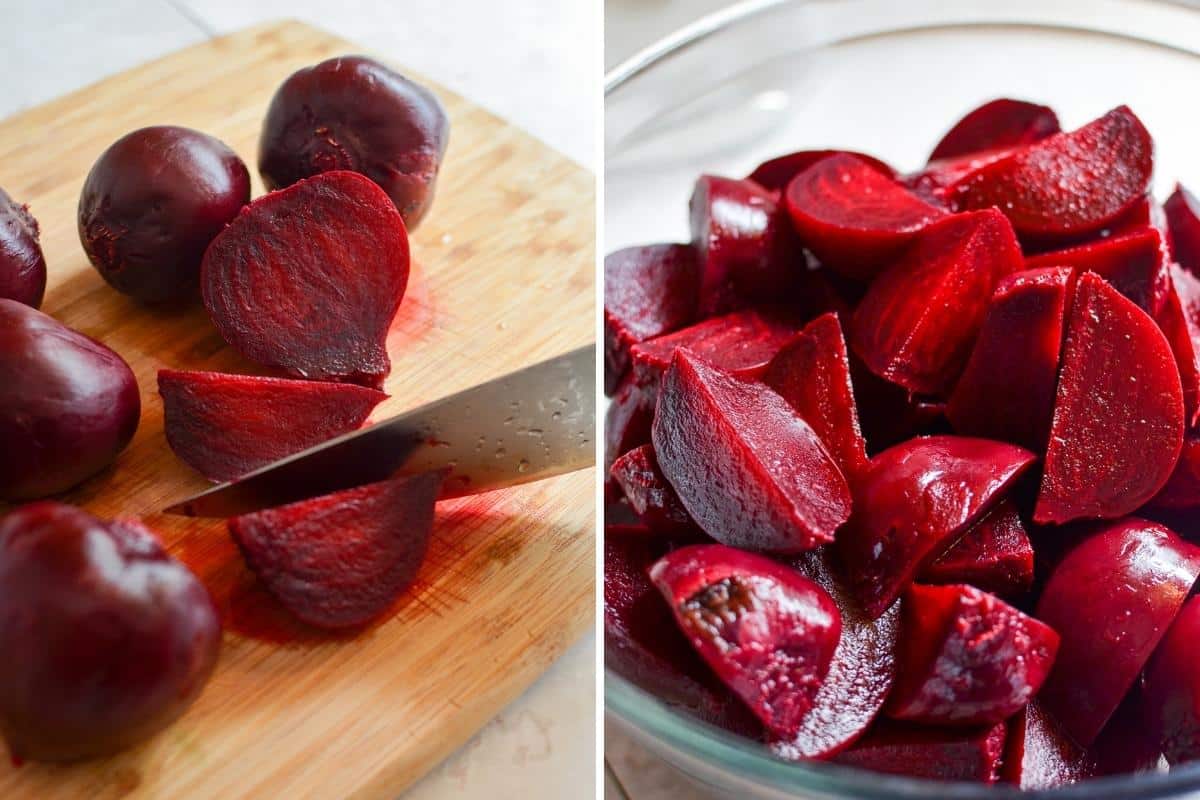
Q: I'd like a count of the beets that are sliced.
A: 1